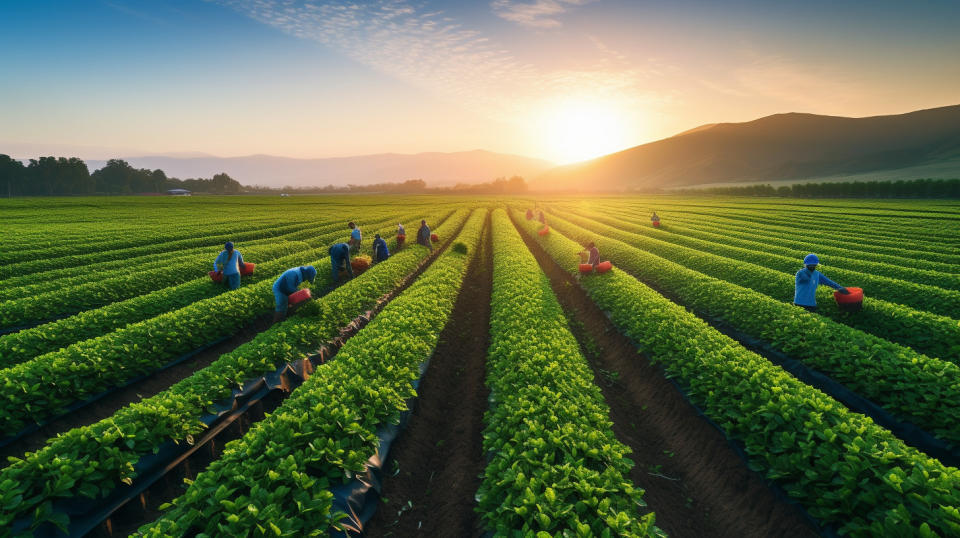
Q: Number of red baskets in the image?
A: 11